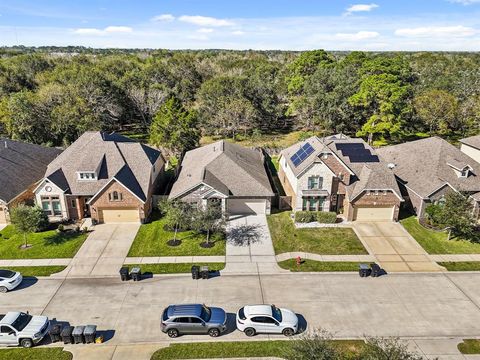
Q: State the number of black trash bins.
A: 10